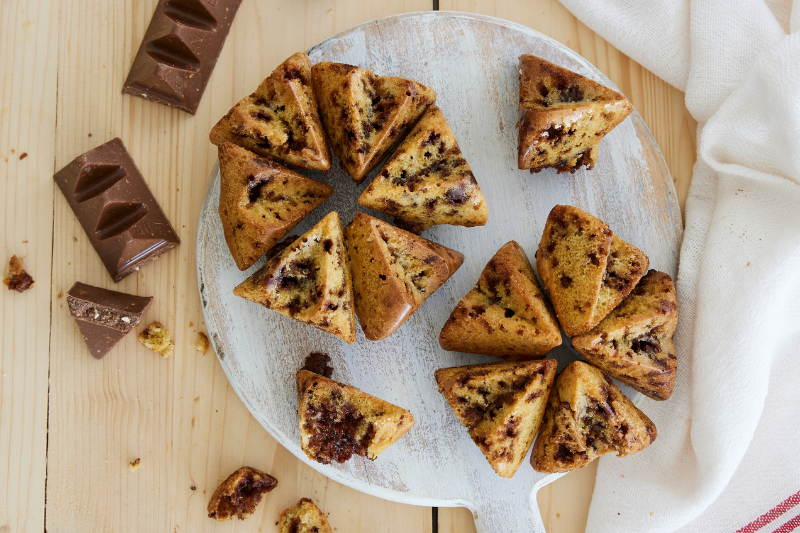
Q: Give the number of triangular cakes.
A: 13